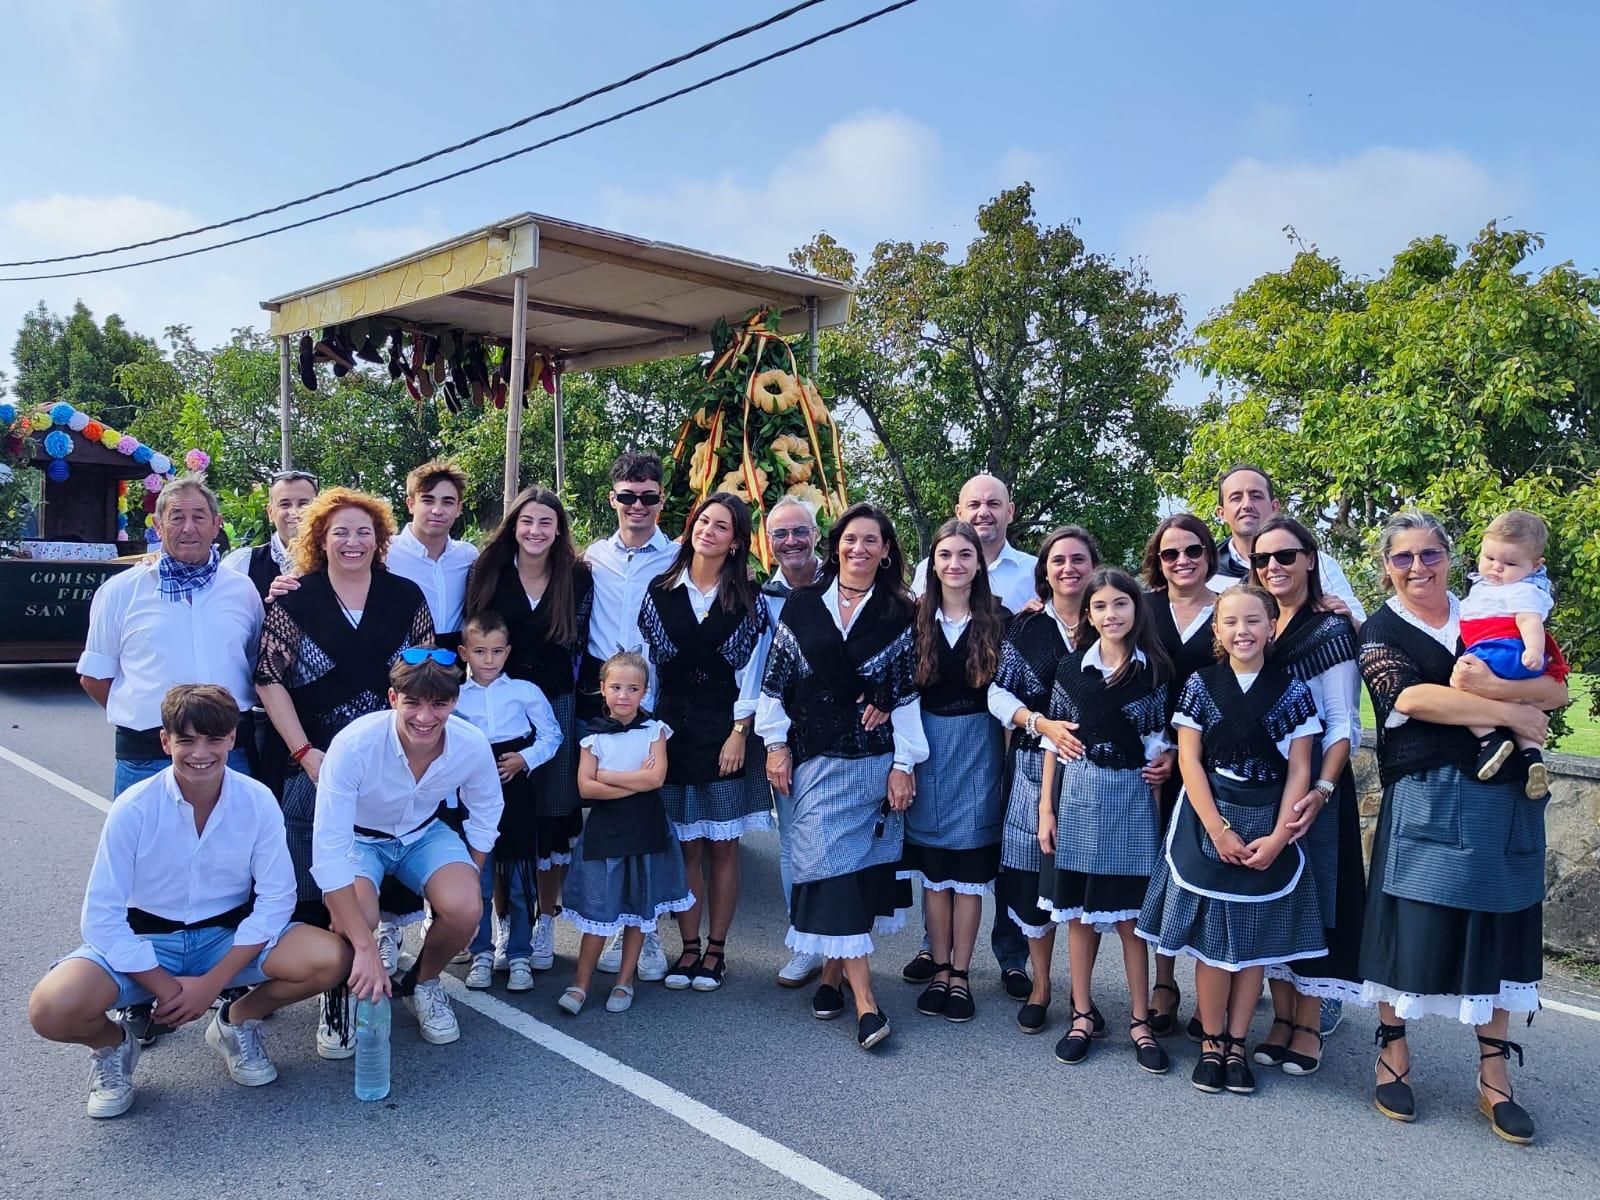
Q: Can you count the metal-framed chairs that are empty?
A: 0